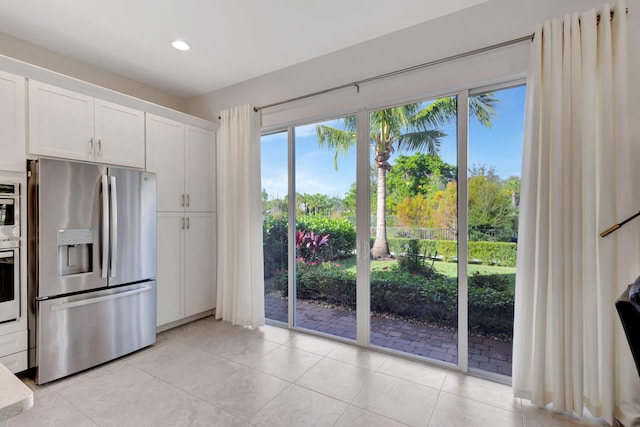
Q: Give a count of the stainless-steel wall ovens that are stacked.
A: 2